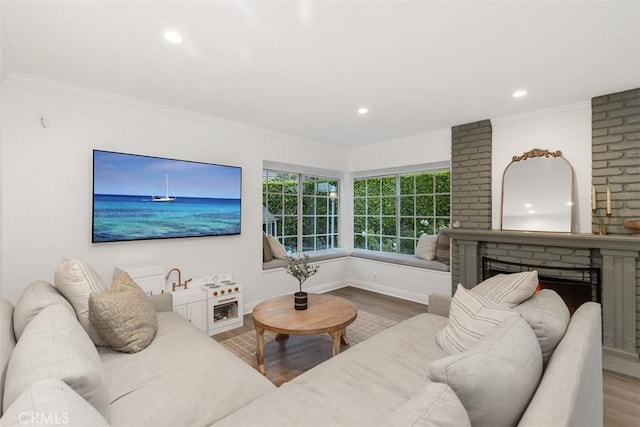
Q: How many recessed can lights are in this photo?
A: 3